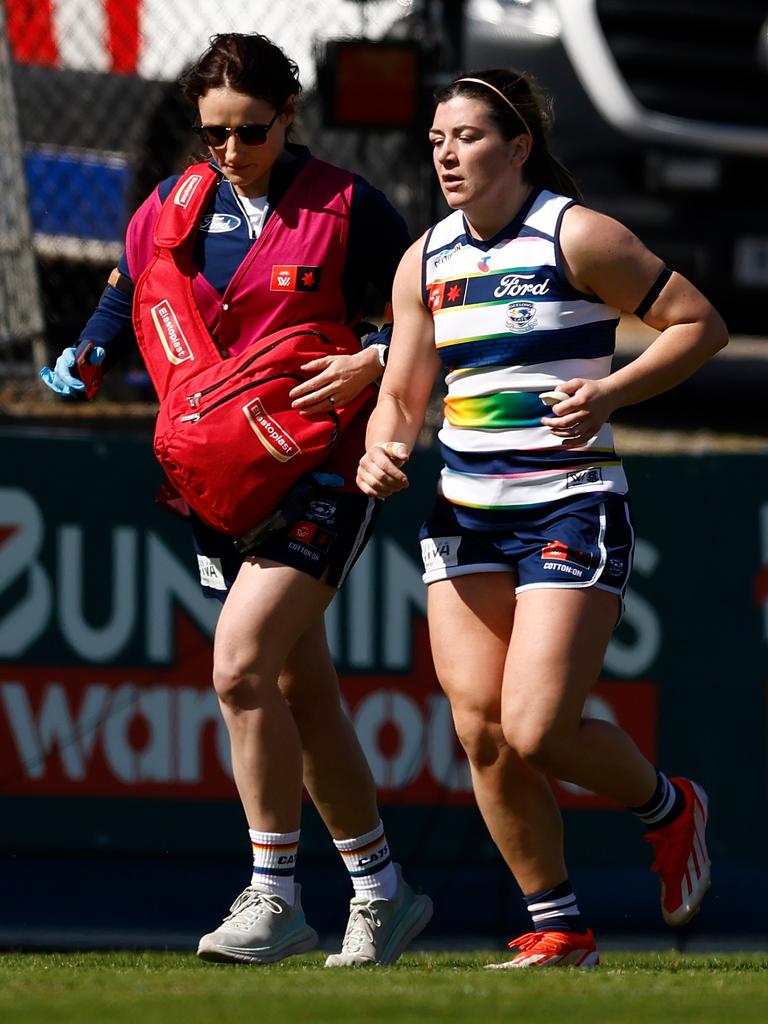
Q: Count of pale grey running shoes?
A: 2